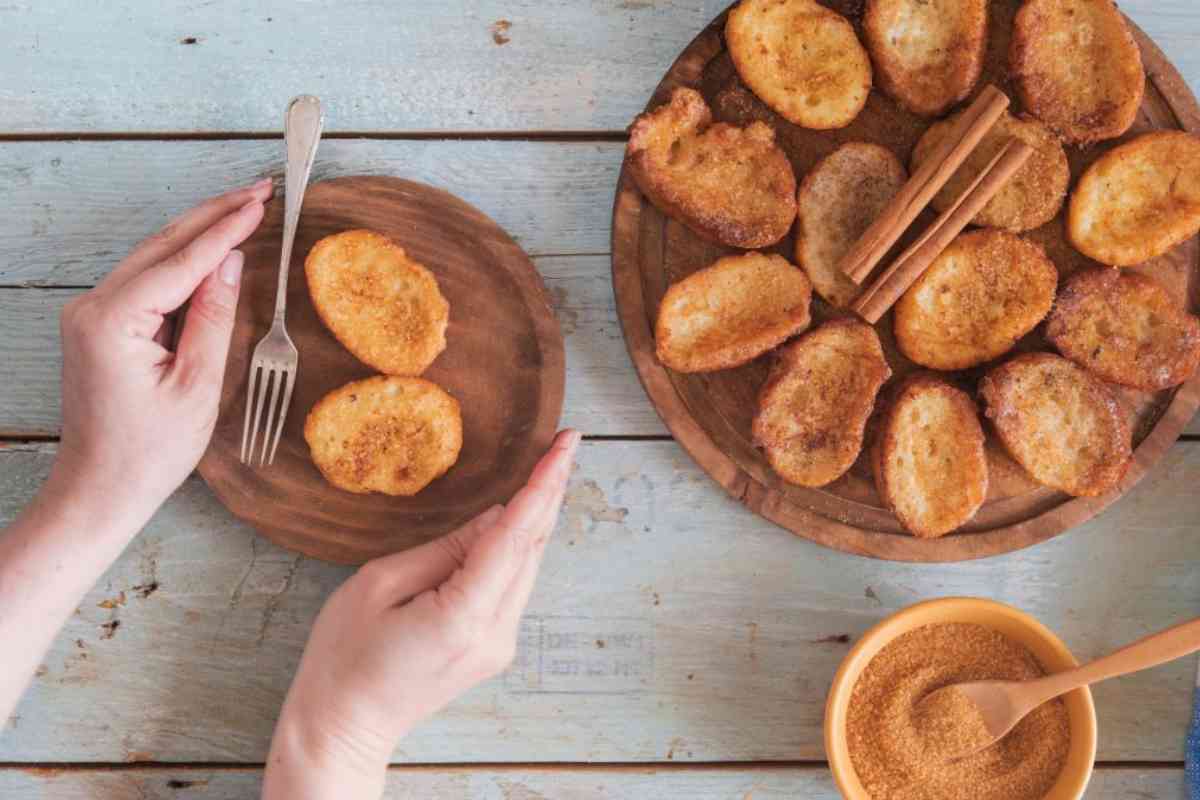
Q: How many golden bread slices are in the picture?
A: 15